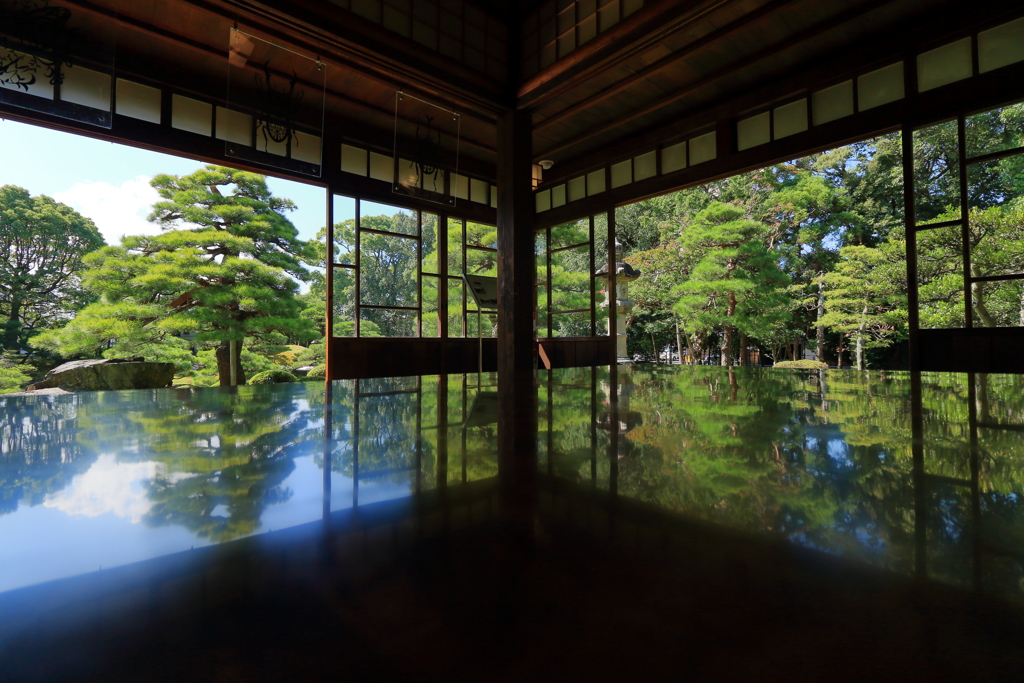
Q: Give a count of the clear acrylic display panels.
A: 3